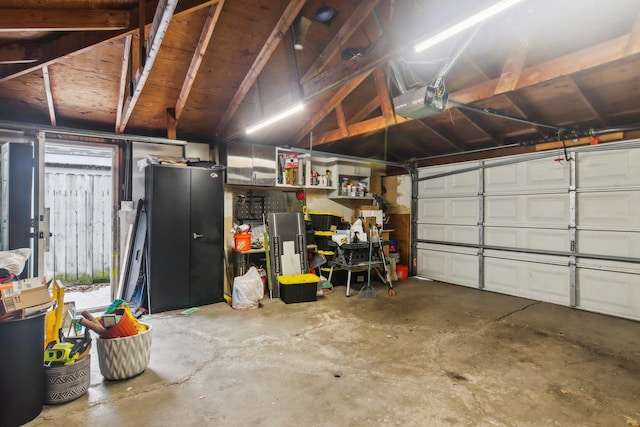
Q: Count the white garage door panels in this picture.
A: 12